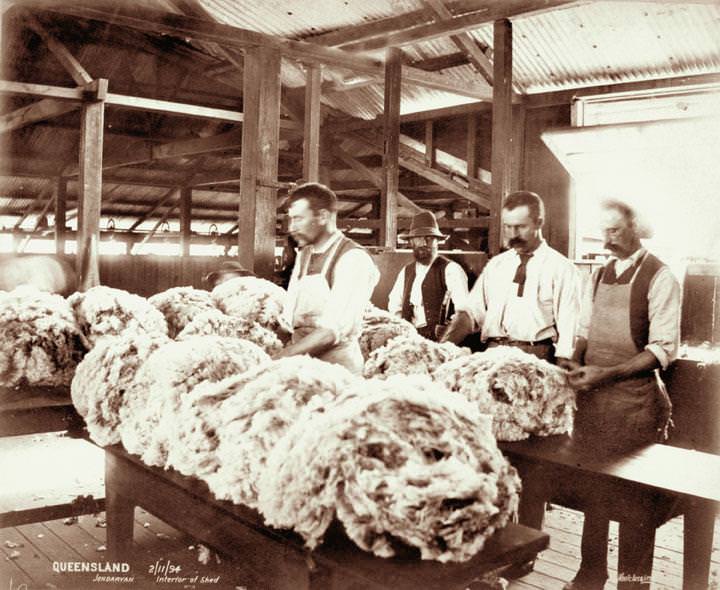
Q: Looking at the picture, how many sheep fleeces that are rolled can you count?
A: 12